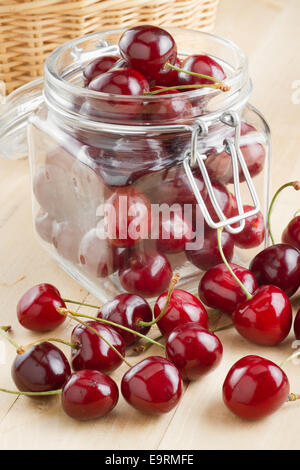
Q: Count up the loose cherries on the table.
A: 14